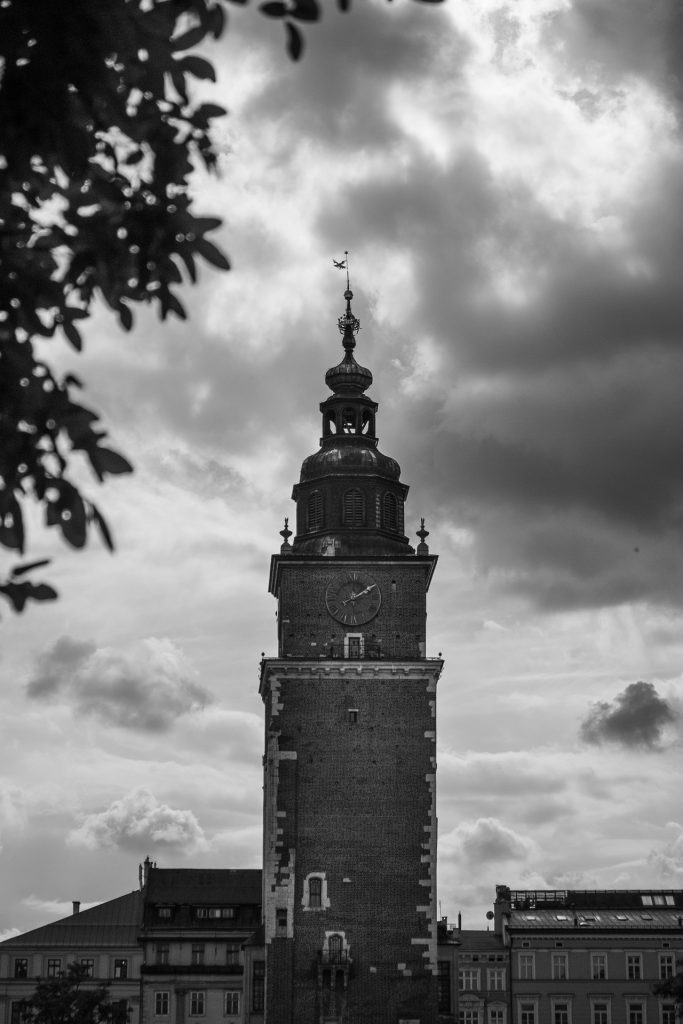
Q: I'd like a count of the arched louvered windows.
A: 3